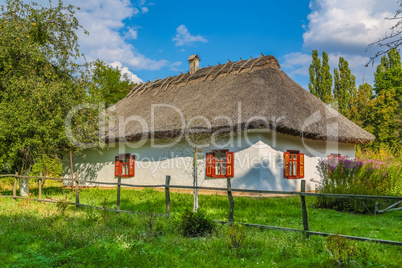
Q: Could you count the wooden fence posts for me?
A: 7